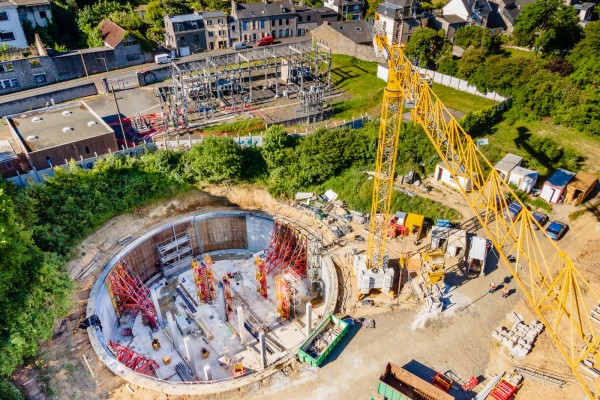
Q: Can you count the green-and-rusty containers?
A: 1